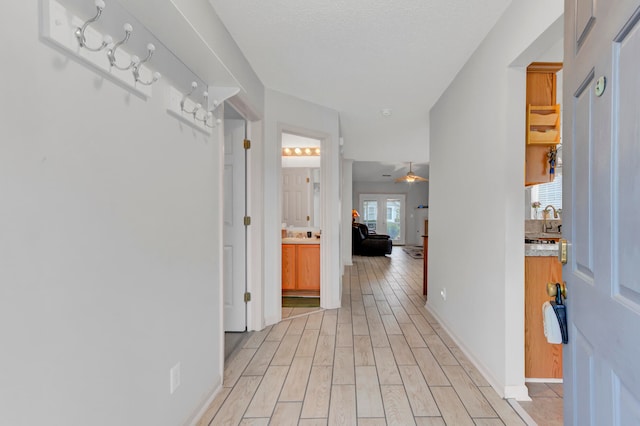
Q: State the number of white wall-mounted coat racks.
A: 2